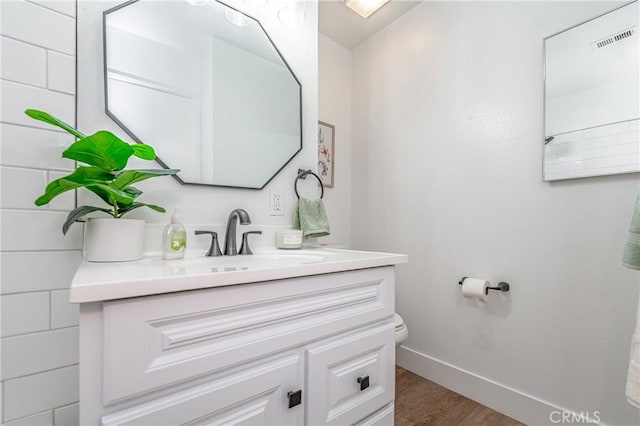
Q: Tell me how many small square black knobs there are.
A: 2